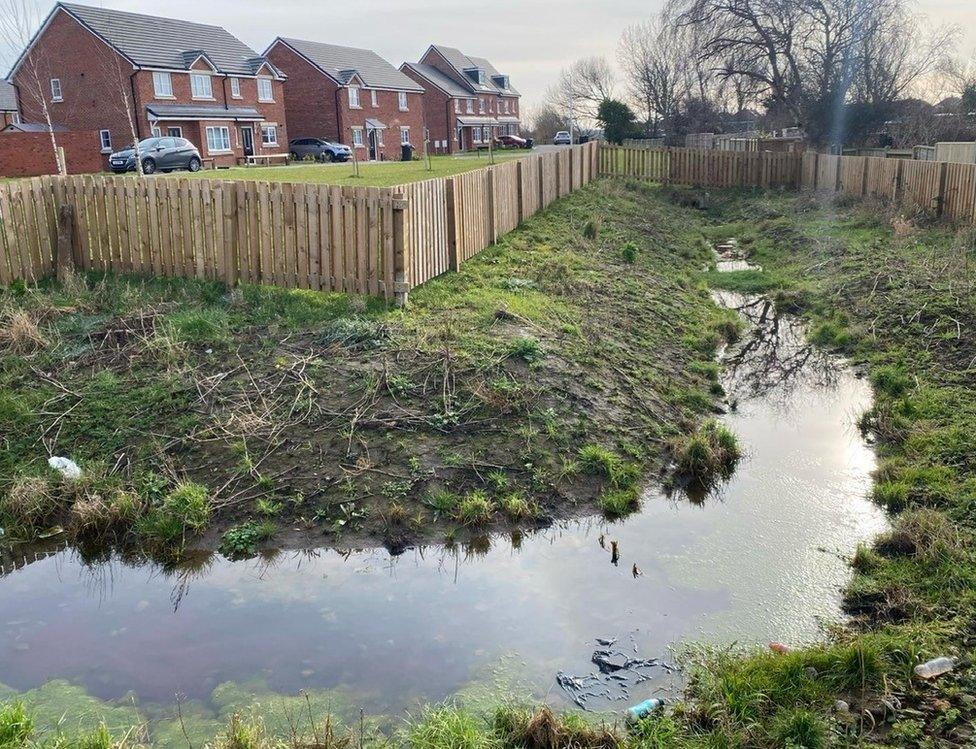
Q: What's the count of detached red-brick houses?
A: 3